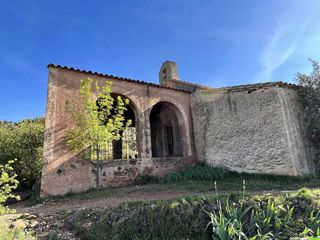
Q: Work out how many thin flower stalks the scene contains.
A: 2